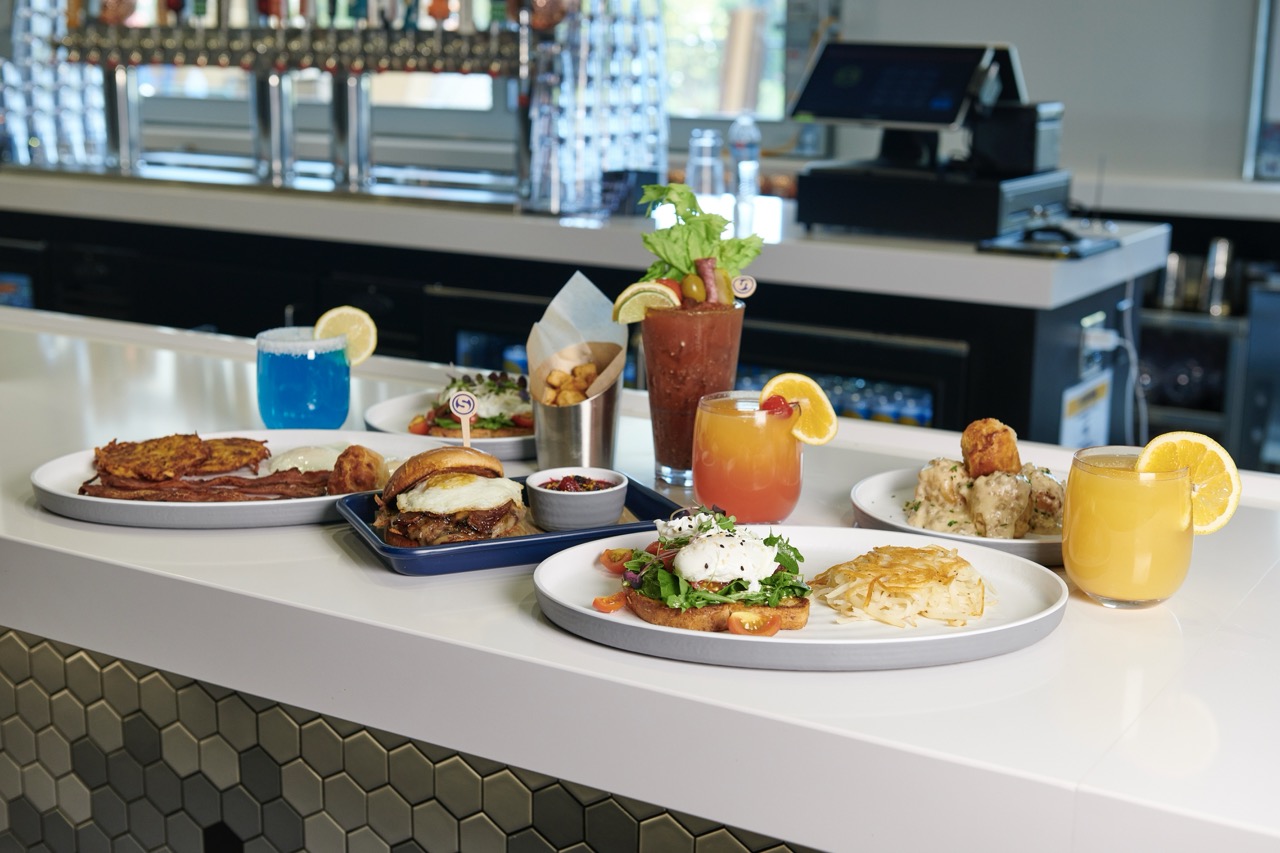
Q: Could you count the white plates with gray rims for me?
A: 4